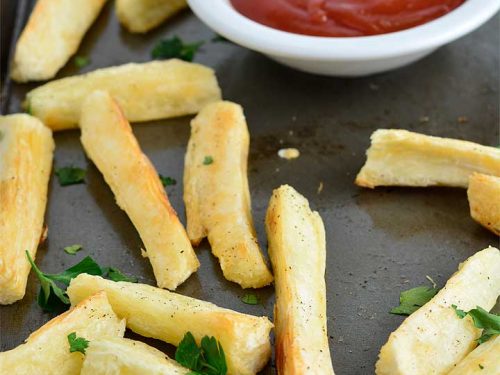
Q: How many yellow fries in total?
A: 14